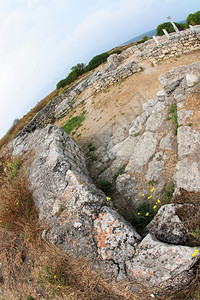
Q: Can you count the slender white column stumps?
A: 4